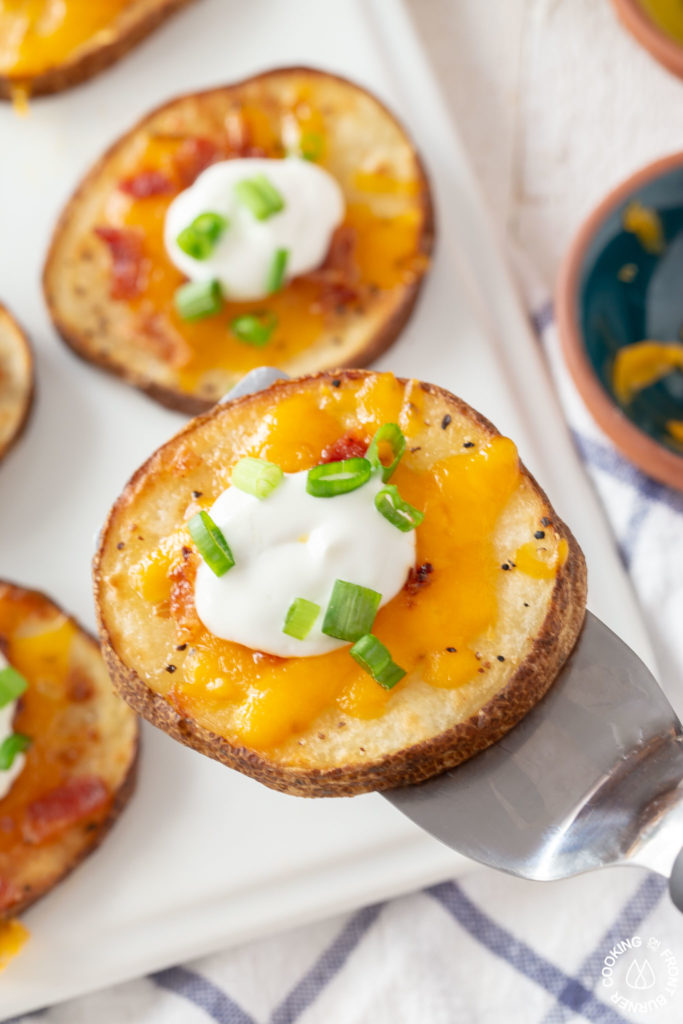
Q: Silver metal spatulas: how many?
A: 1